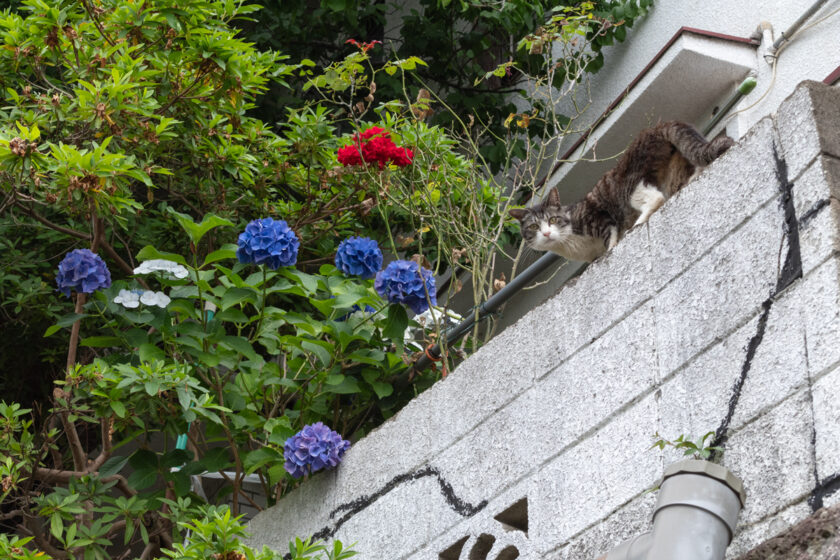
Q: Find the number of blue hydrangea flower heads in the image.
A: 5